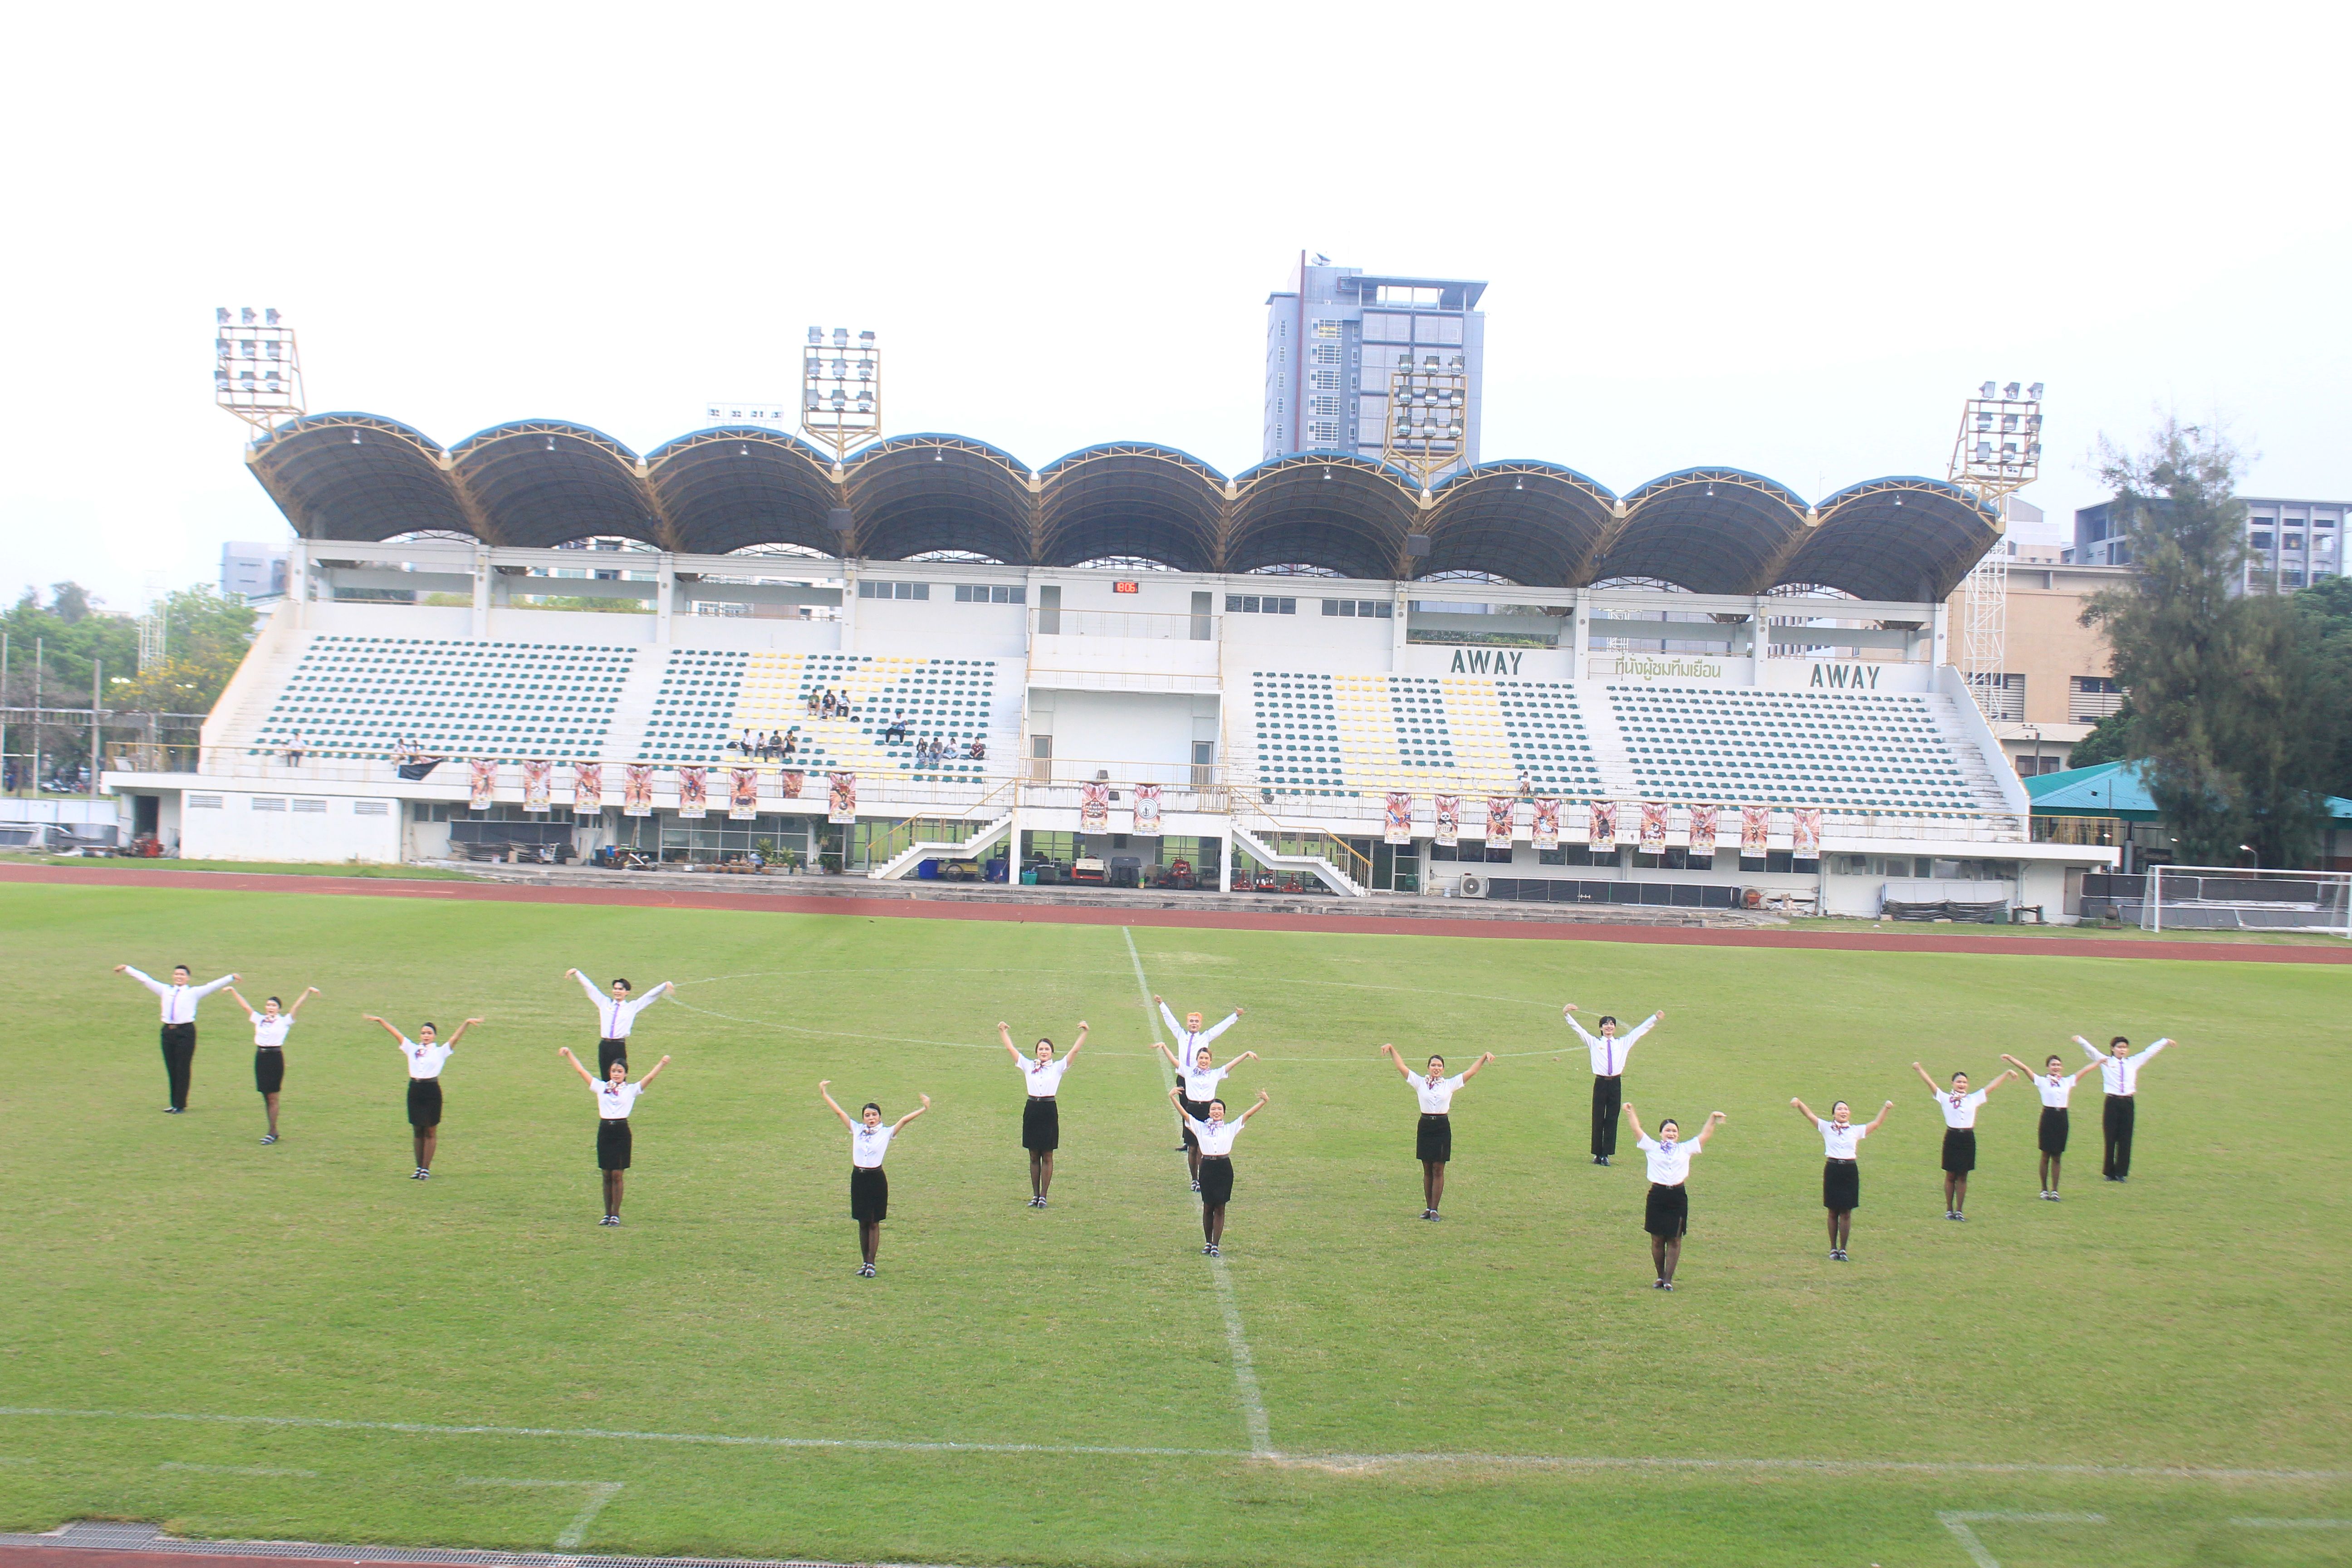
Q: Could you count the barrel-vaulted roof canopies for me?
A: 9